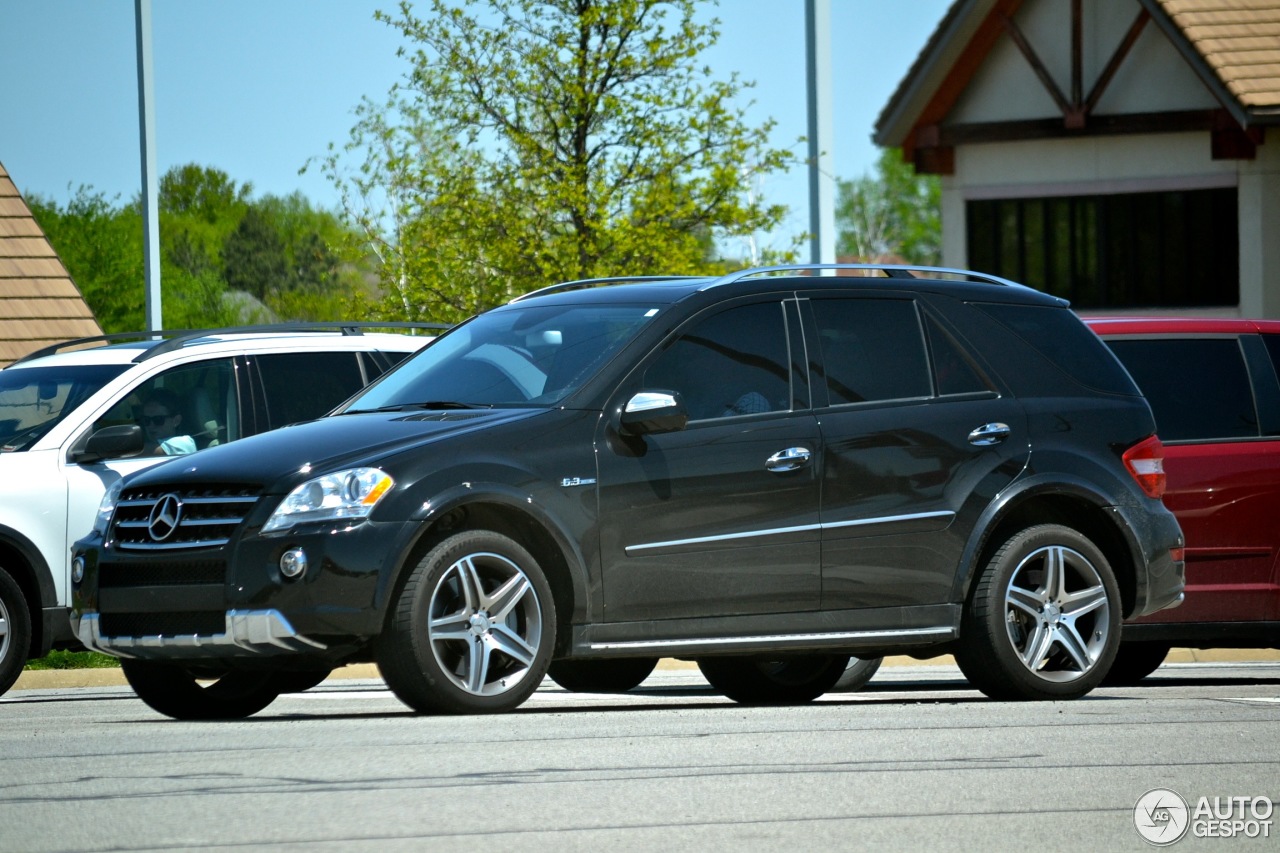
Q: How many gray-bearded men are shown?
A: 0